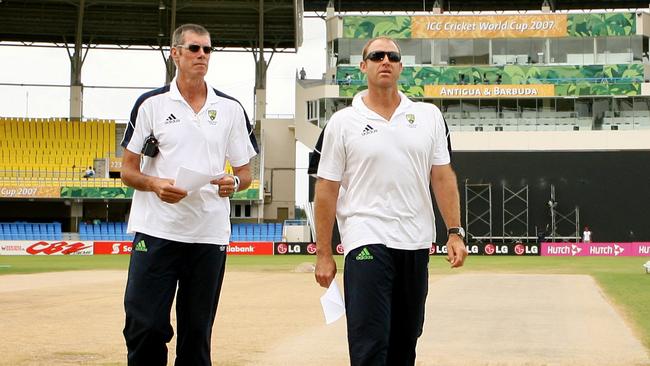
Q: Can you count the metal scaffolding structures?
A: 3